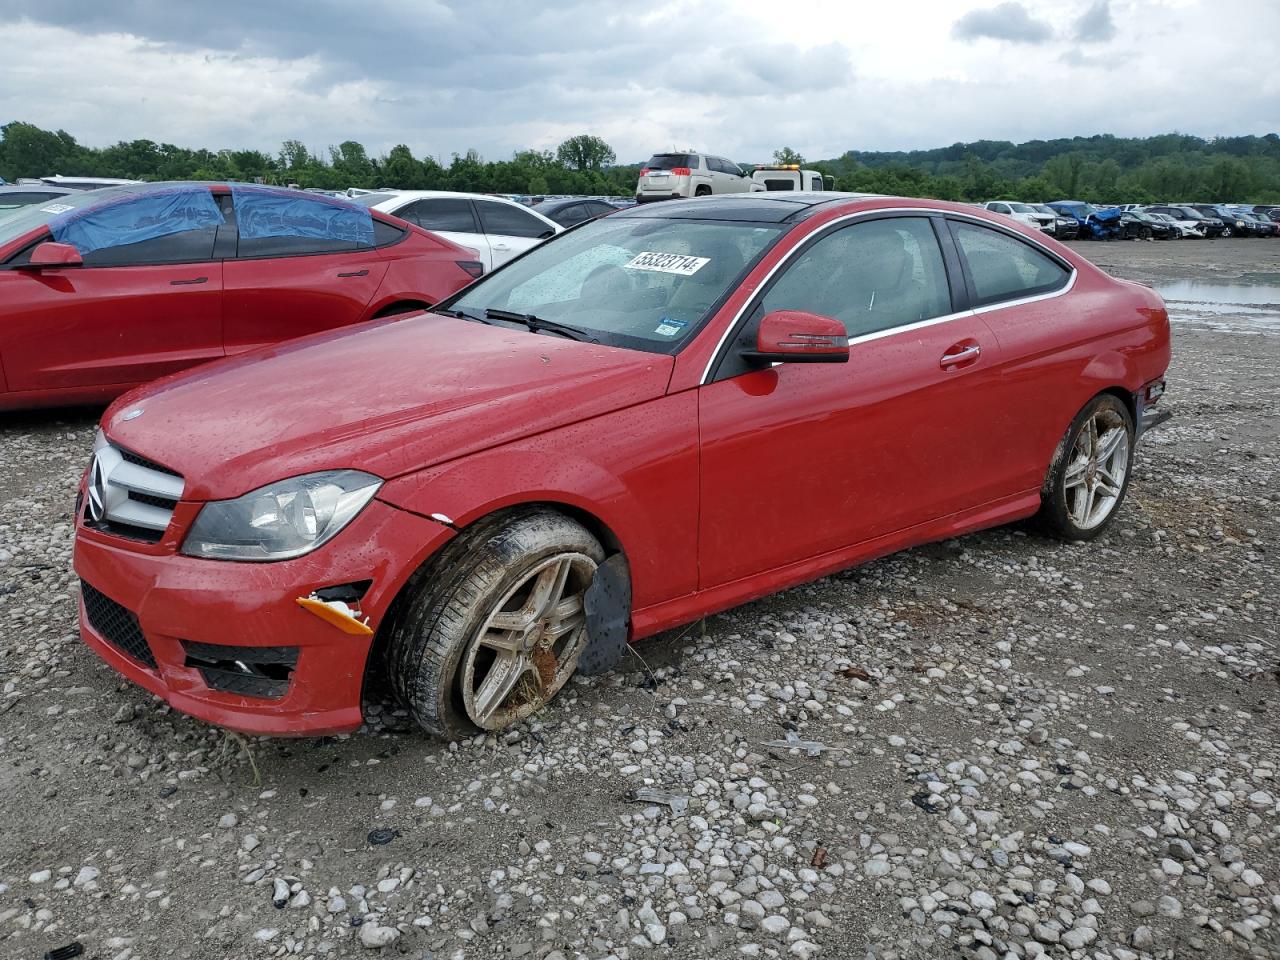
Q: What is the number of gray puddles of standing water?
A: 1